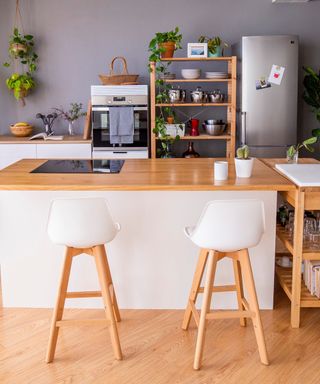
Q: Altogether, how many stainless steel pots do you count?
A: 3